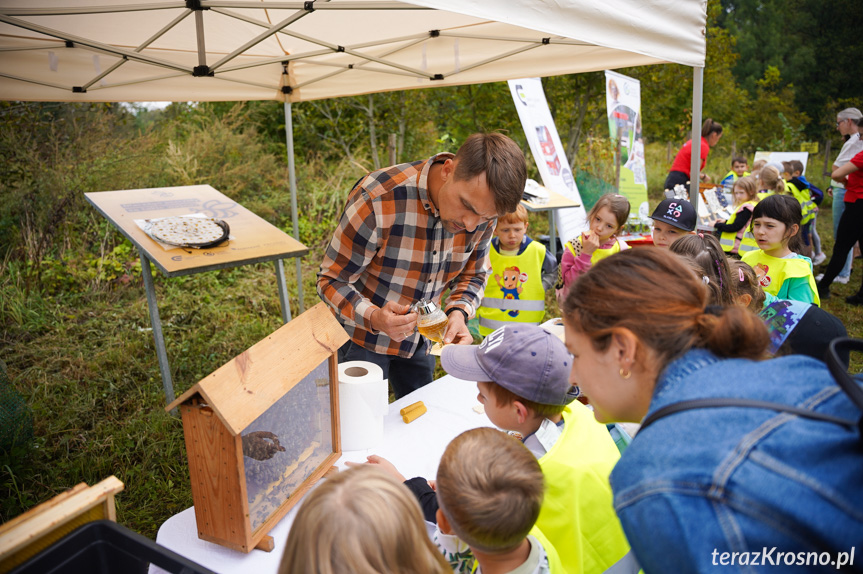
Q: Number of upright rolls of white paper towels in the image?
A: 1